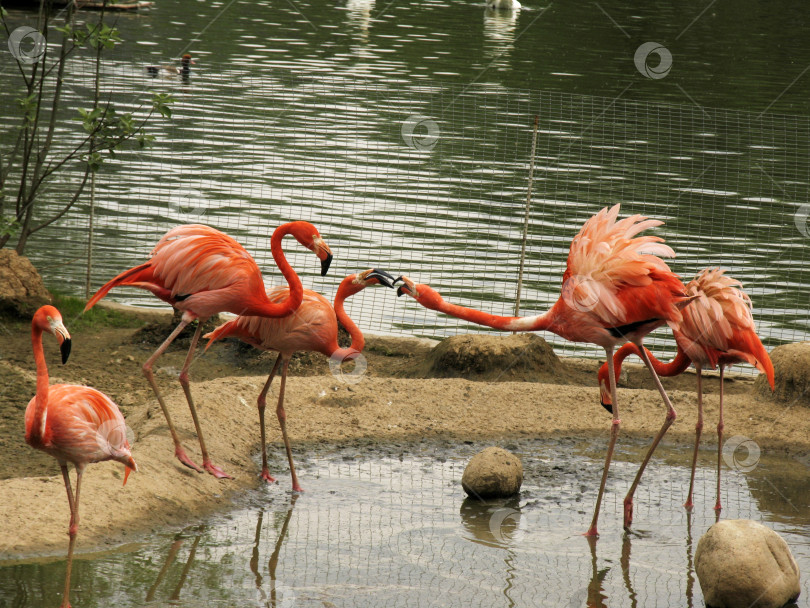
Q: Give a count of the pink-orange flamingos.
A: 5